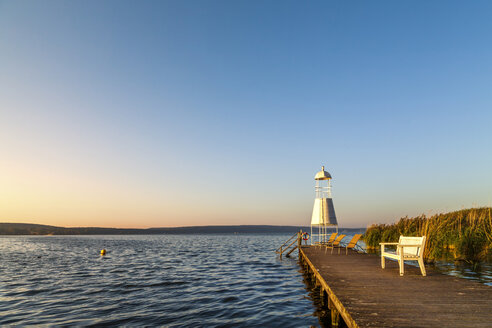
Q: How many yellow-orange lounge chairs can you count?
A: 3